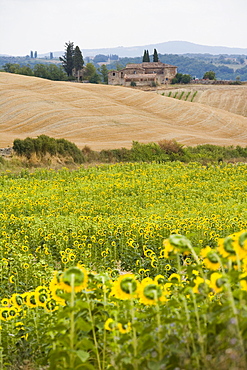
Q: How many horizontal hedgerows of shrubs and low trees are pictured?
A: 1